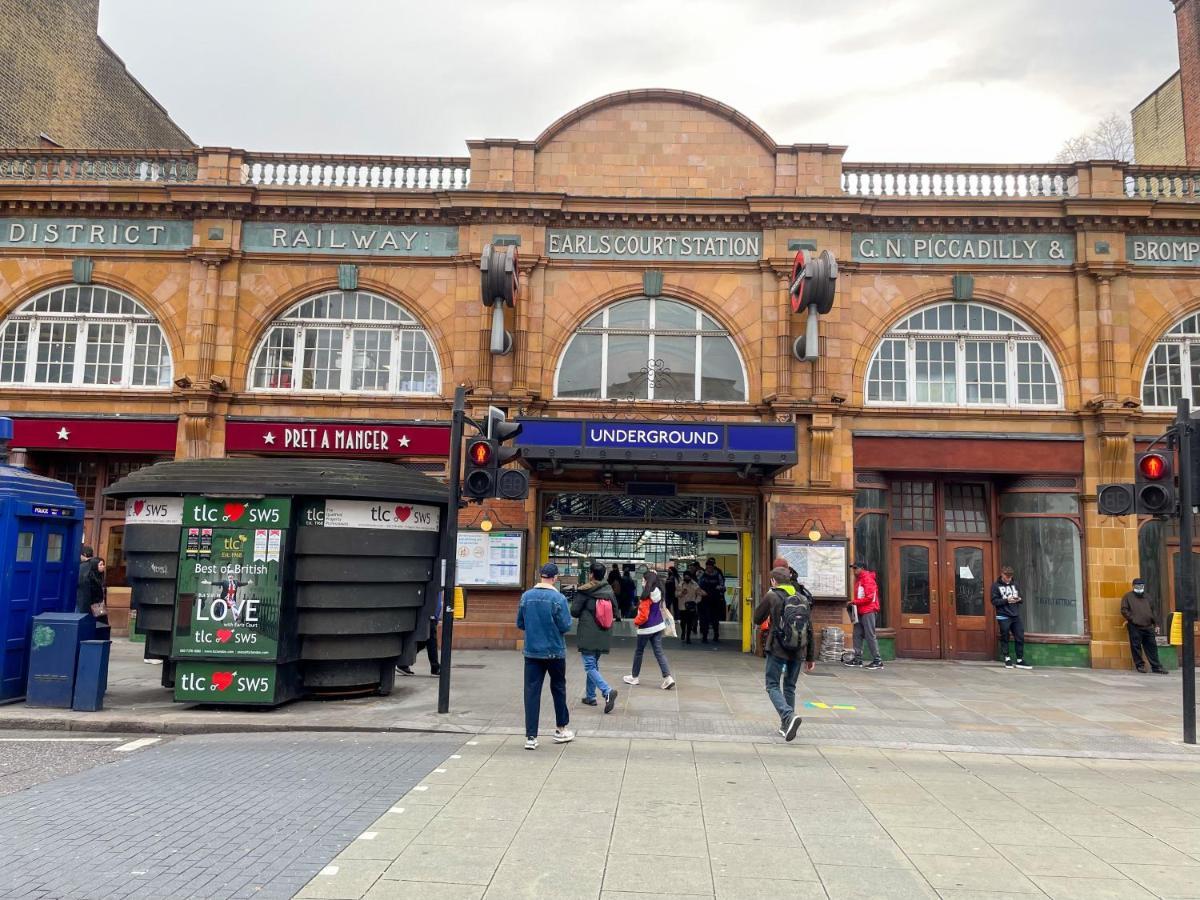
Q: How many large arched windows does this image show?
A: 5